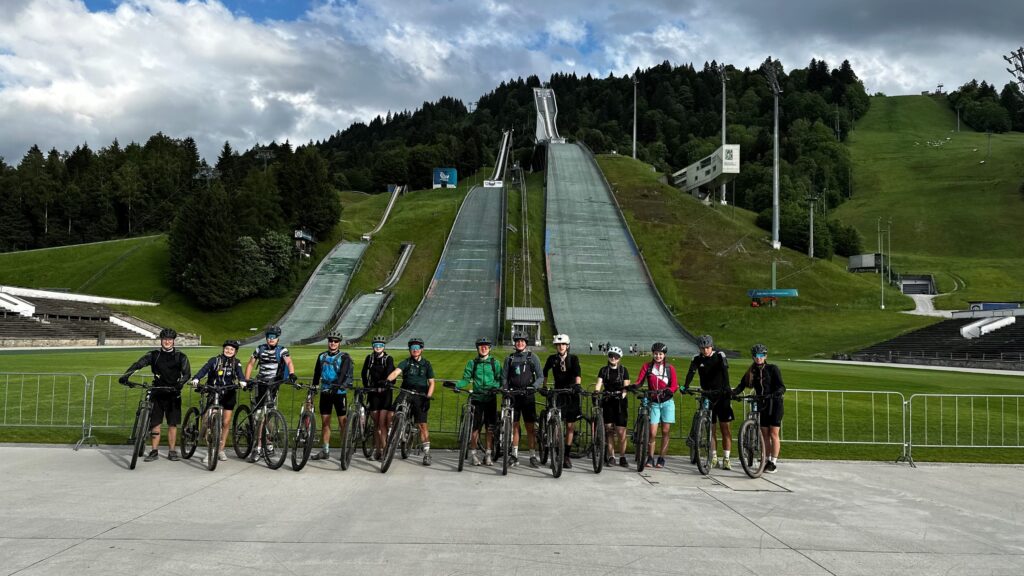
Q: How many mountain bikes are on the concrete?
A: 13